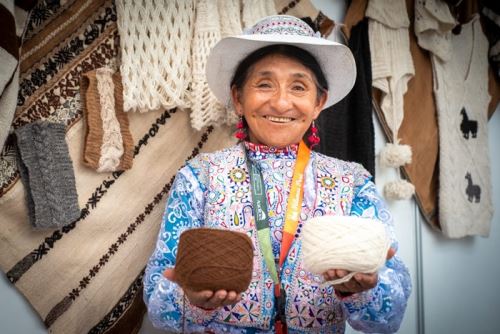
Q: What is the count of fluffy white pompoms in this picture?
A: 2